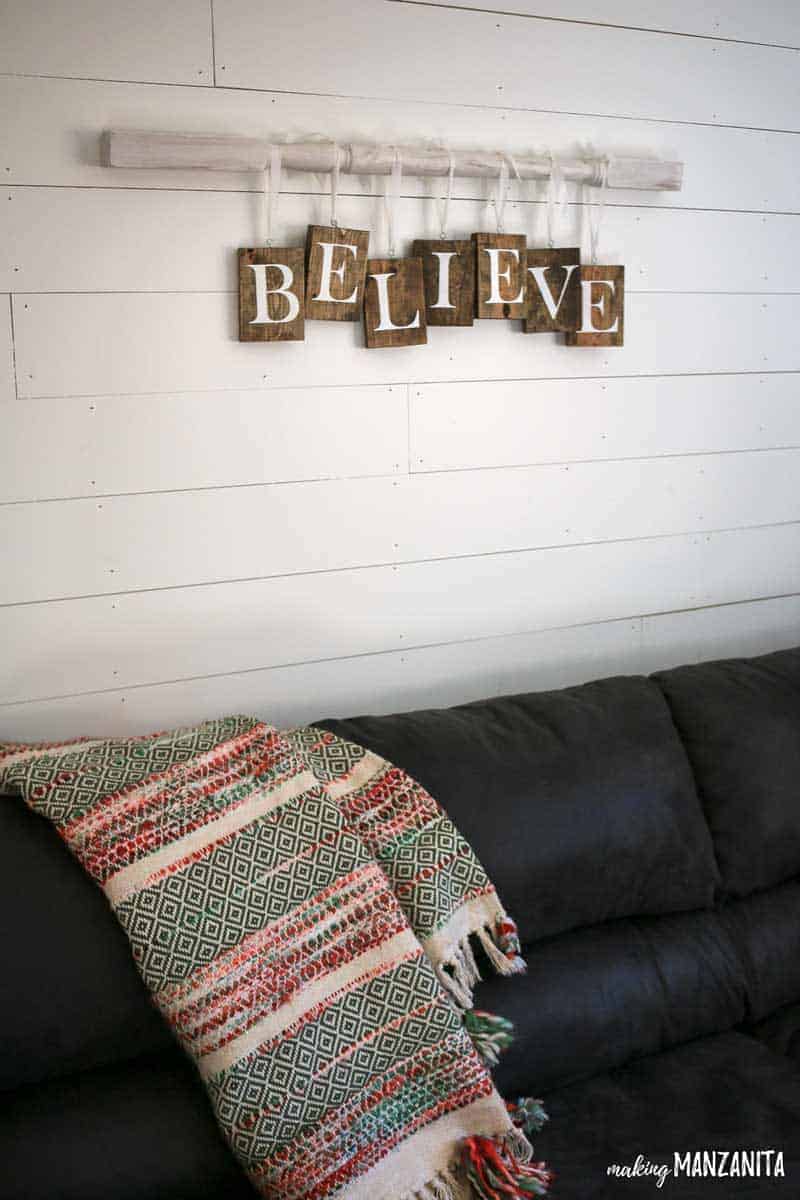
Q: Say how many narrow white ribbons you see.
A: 7